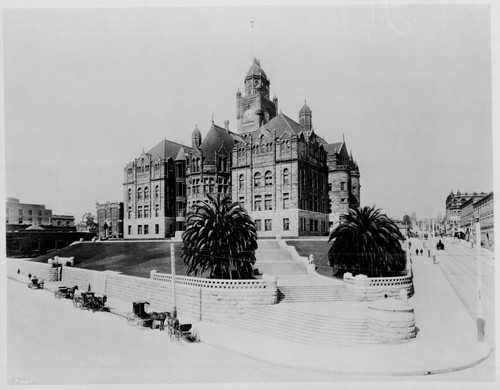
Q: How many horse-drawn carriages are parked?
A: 5